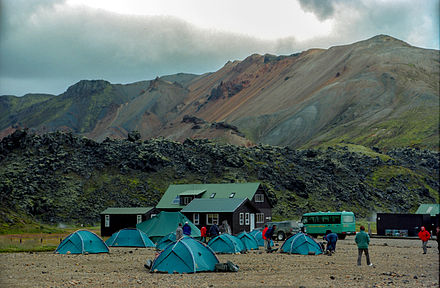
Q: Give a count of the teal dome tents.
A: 8